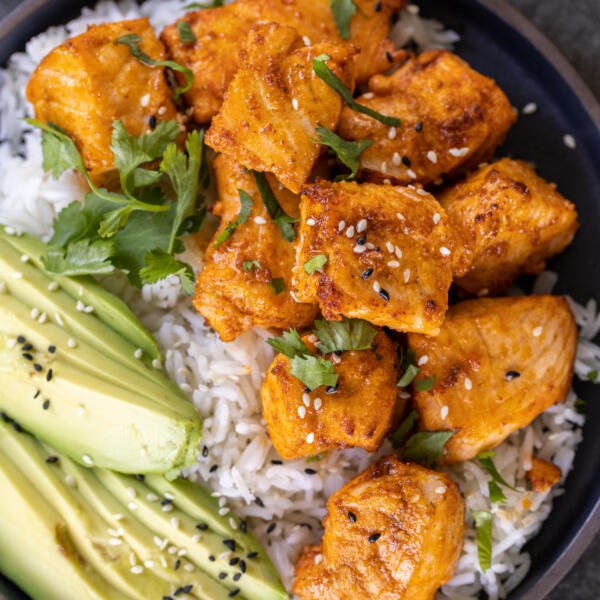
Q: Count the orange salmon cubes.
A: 10